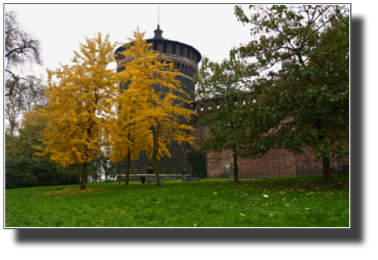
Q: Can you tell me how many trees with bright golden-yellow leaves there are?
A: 3